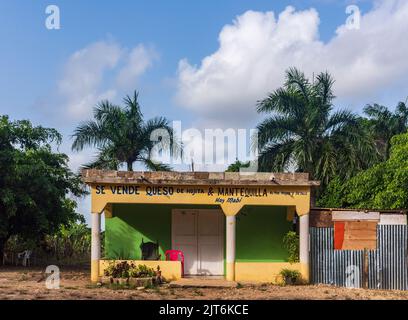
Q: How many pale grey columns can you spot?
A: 3